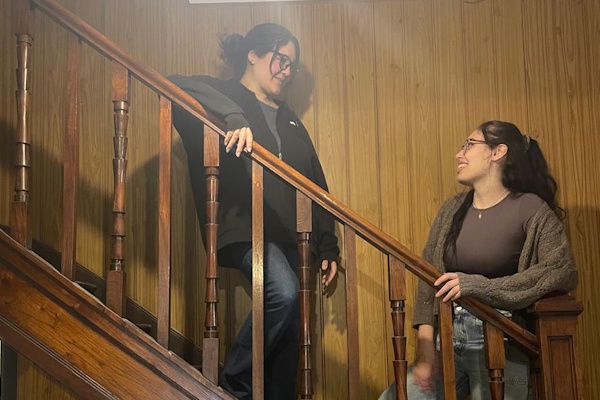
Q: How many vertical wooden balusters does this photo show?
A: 11